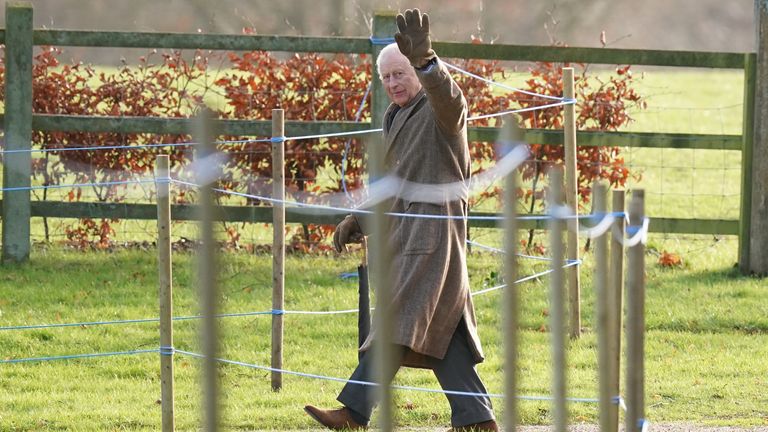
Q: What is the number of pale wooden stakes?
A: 10